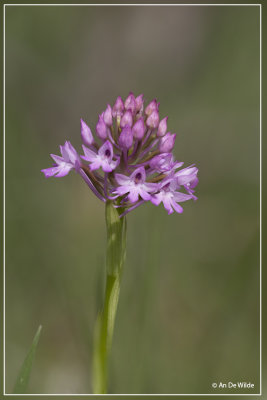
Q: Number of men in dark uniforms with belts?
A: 0